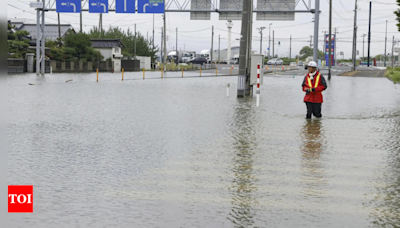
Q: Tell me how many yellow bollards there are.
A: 8